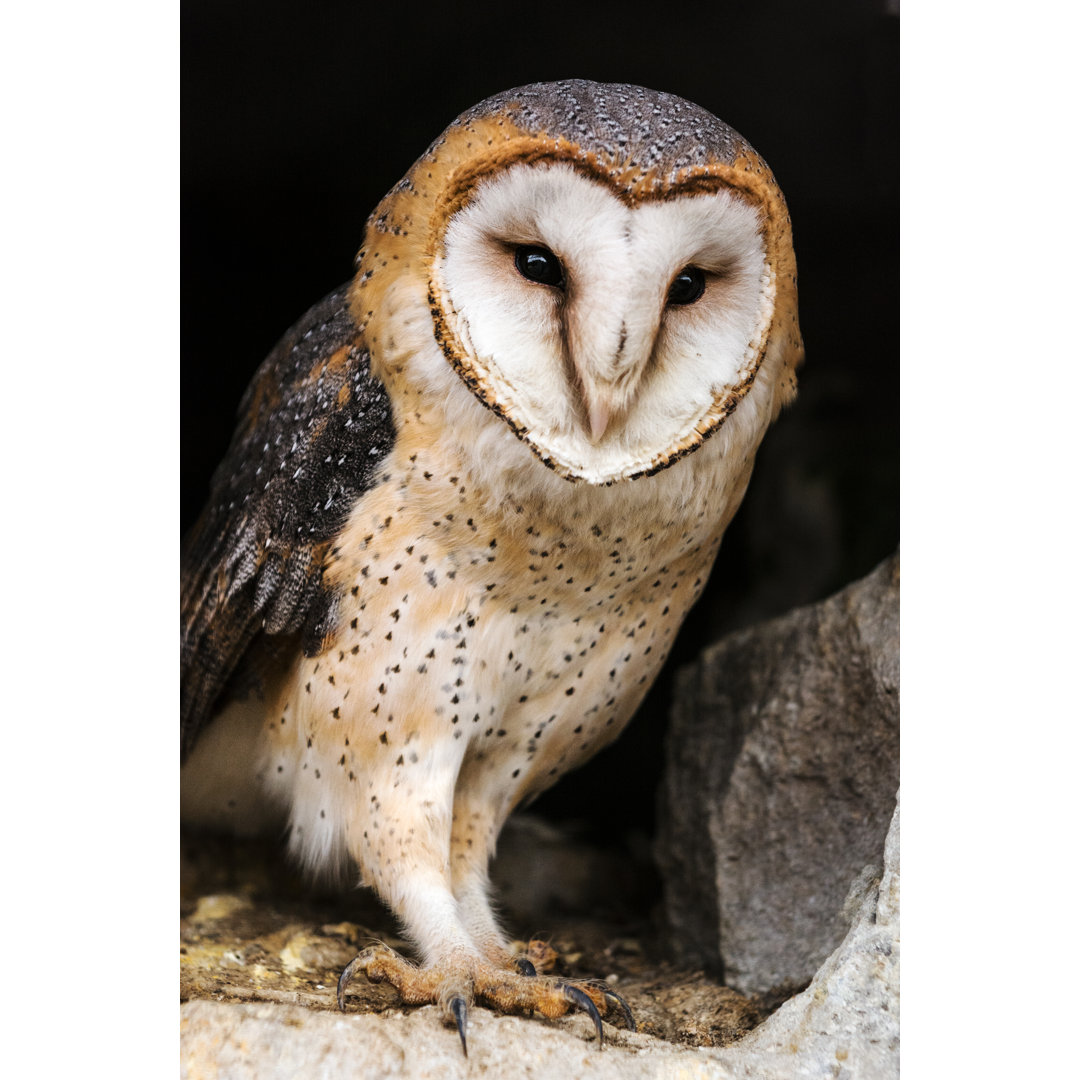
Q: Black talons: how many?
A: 5